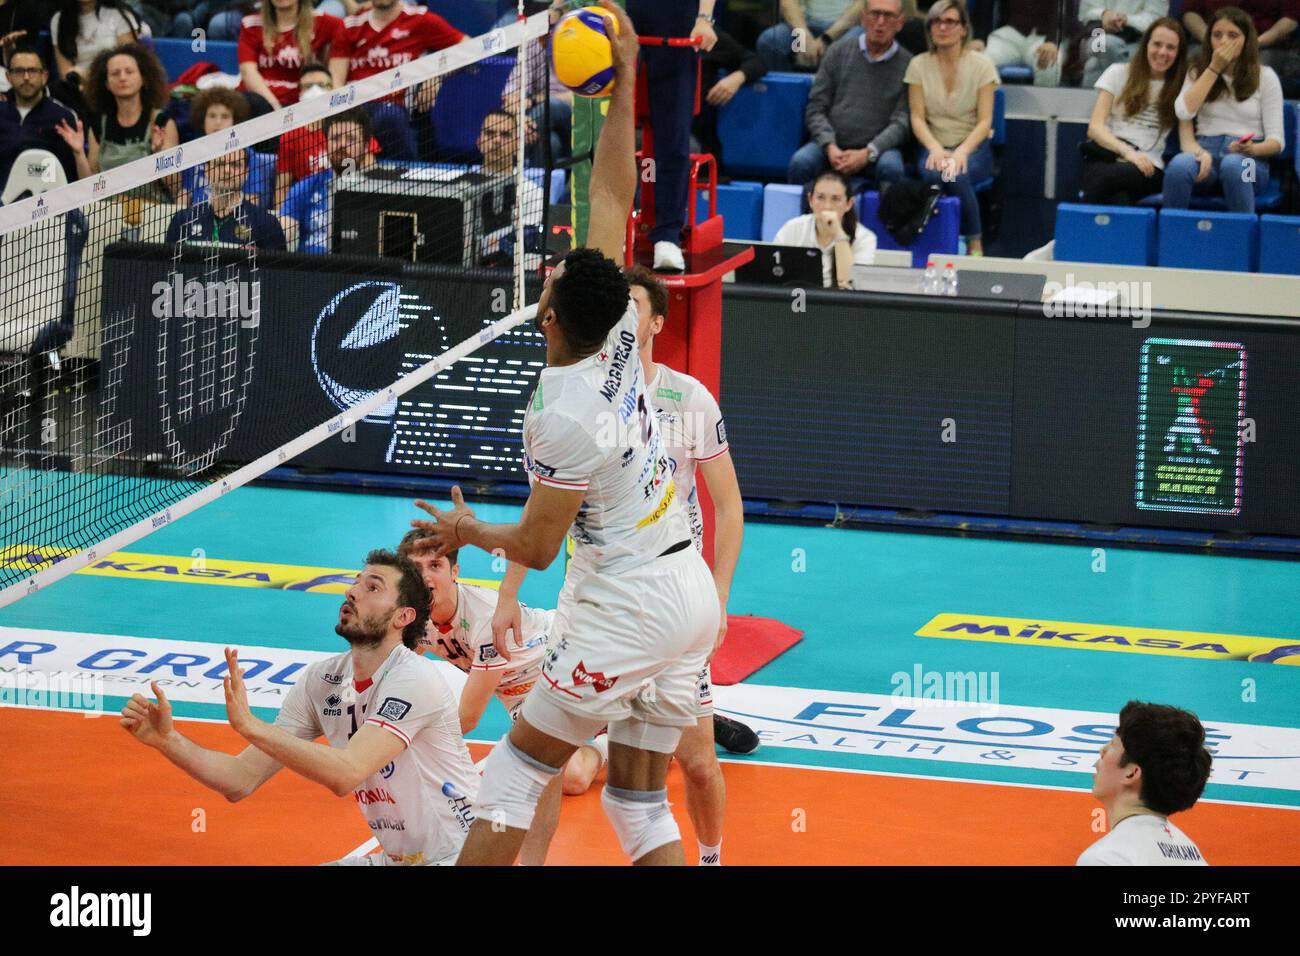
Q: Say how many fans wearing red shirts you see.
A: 3